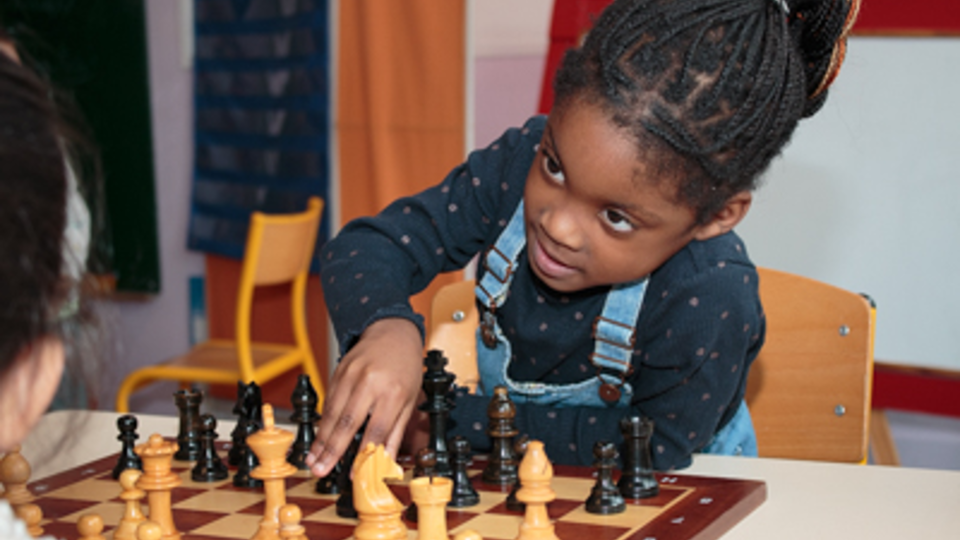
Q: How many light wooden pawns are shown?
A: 6